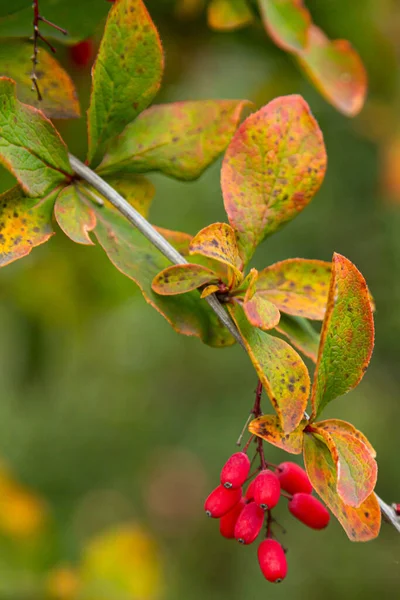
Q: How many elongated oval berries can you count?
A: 9